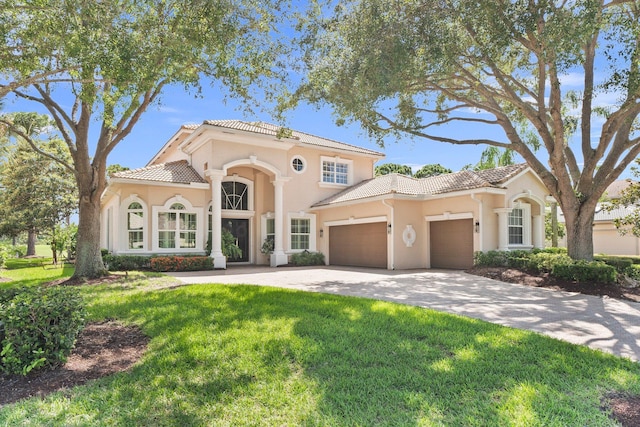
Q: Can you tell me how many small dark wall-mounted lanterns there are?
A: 3